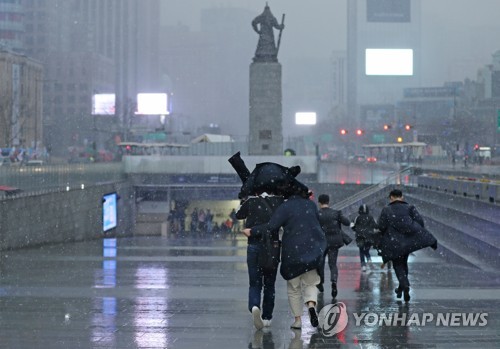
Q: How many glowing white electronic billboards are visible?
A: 4